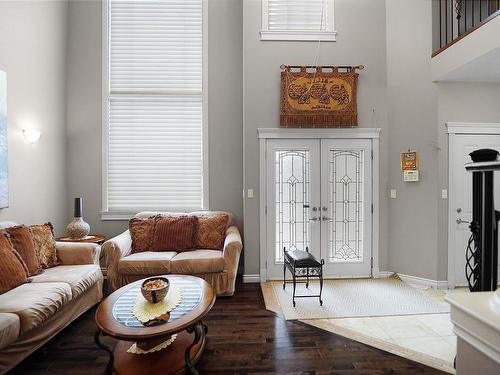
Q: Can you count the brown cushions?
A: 6